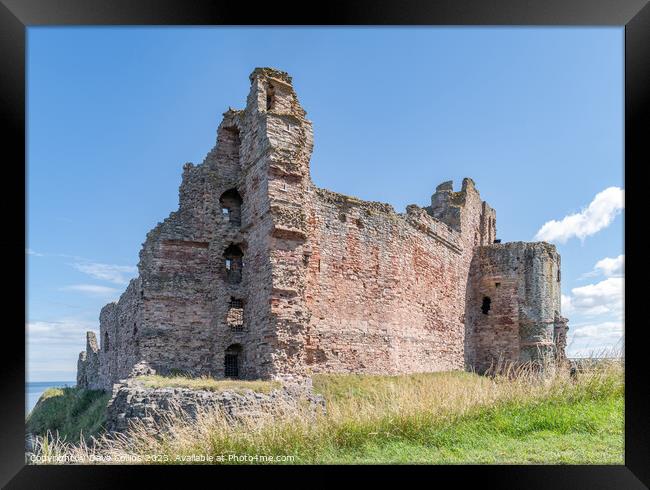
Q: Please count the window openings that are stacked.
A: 4